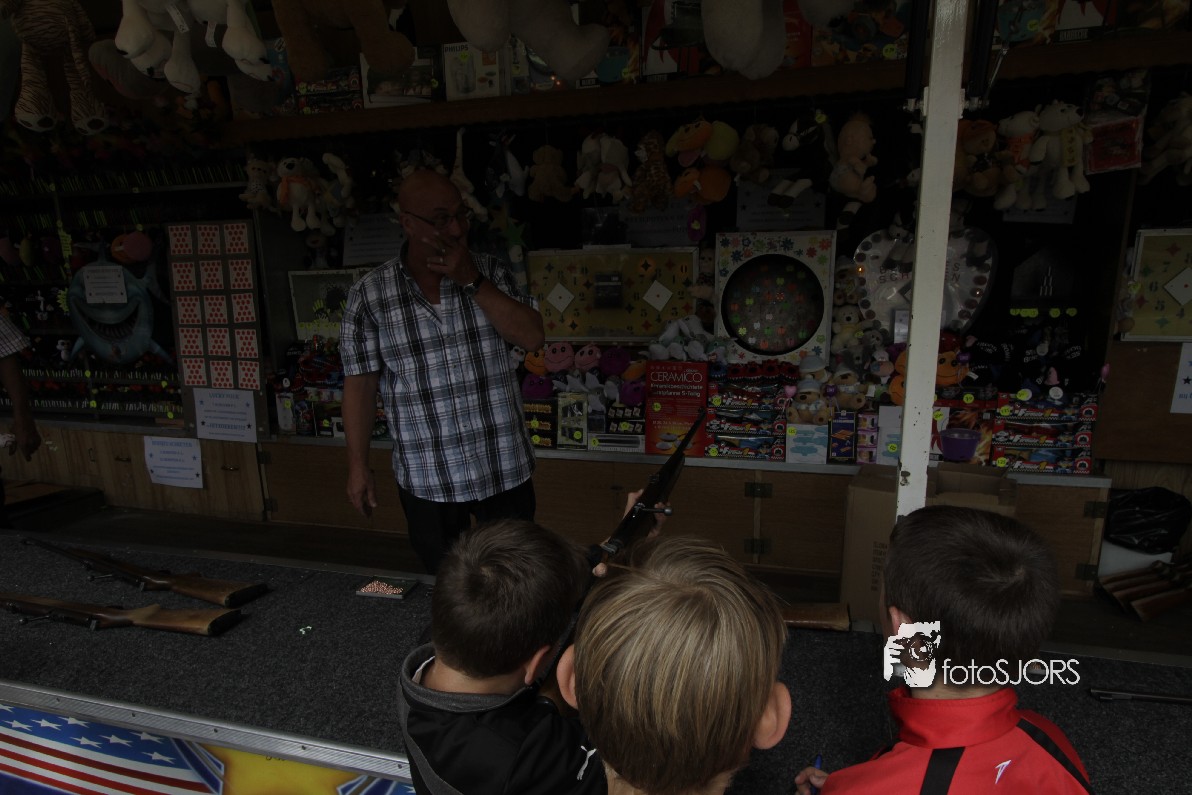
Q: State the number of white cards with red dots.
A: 15